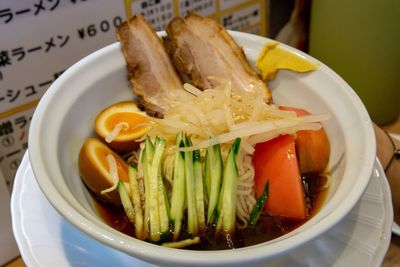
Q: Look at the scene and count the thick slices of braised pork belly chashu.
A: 2